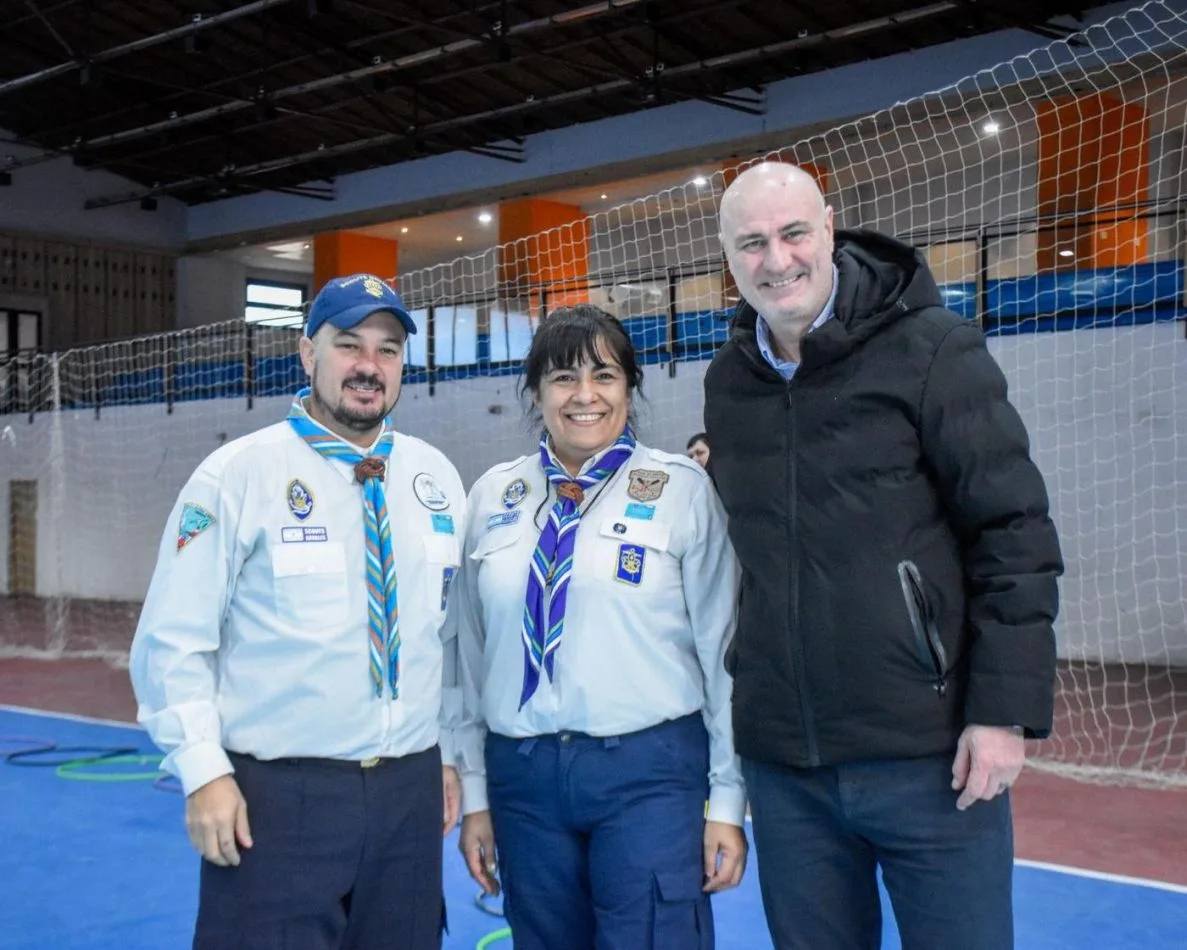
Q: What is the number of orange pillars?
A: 4